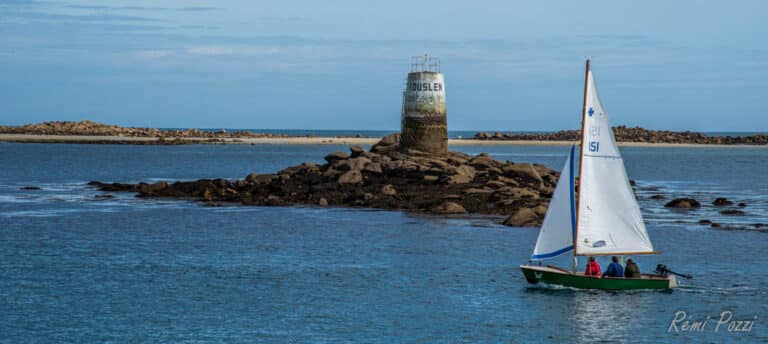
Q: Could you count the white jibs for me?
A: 1